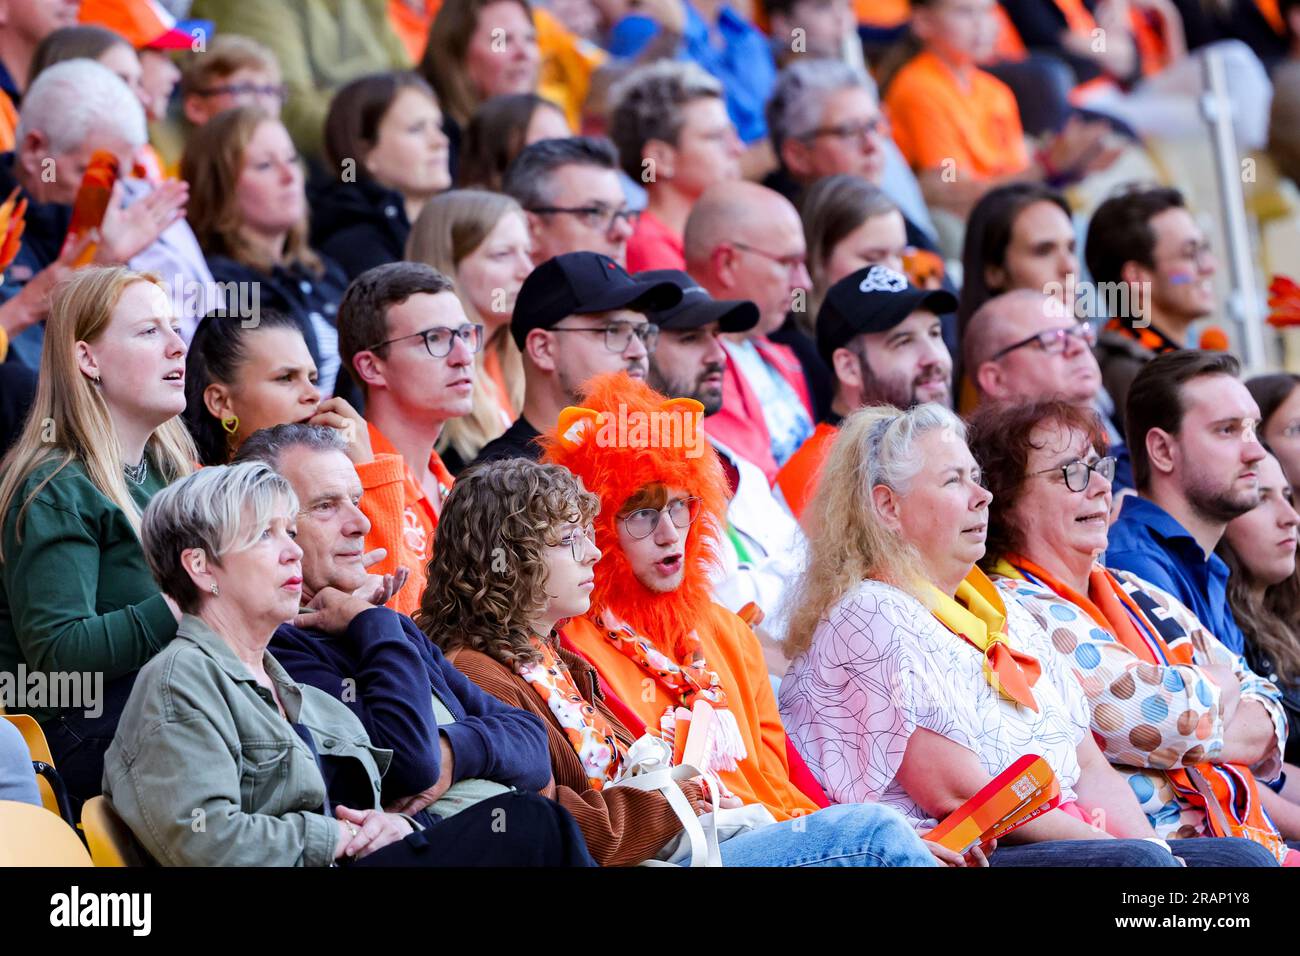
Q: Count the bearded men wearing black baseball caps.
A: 3